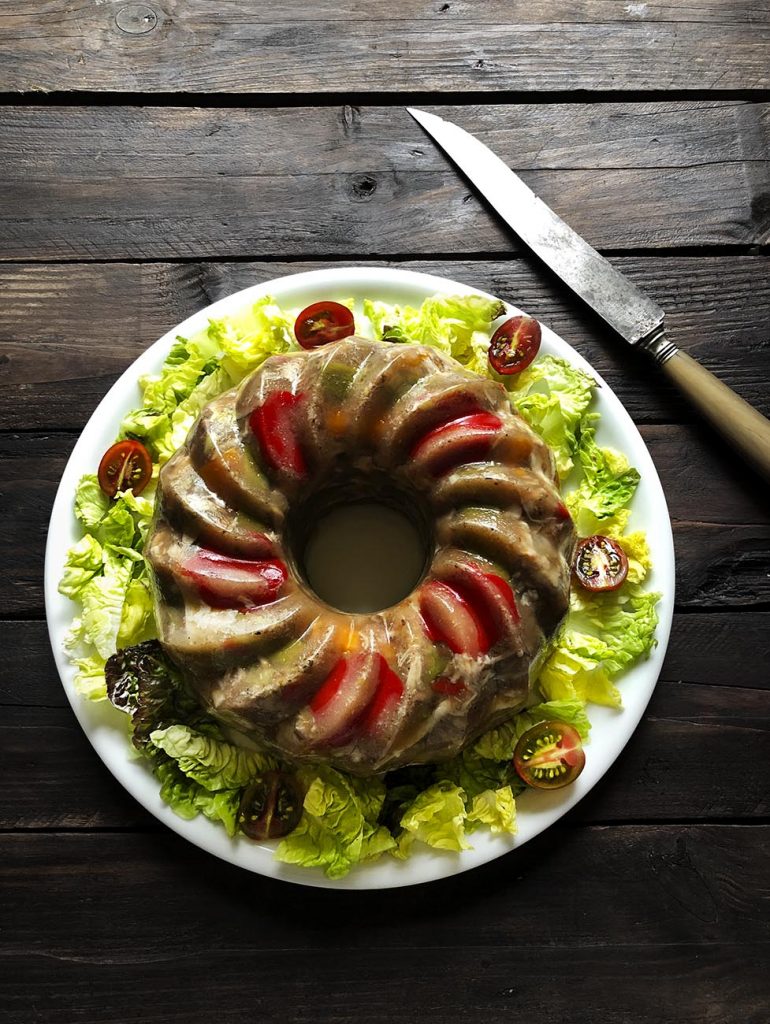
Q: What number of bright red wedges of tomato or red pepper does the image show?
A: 5